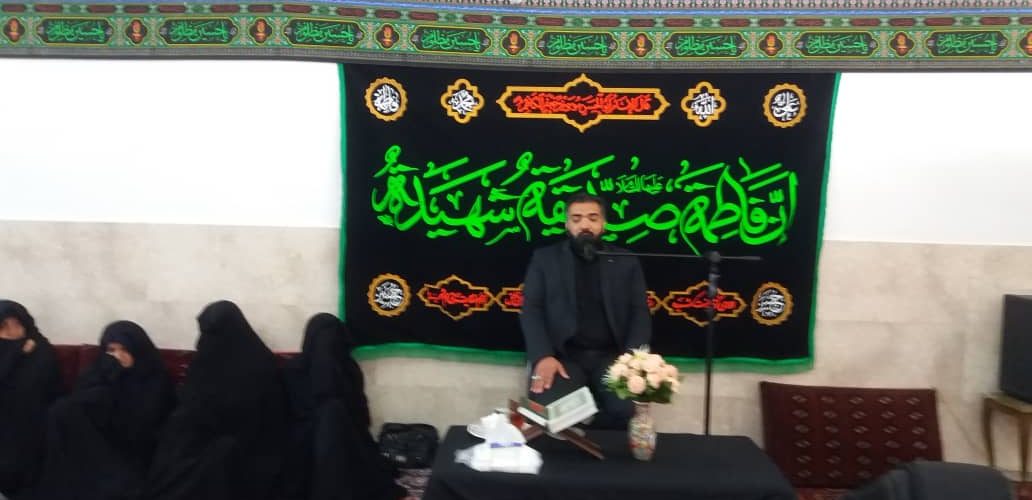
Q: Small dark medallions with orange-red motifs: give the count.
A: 9